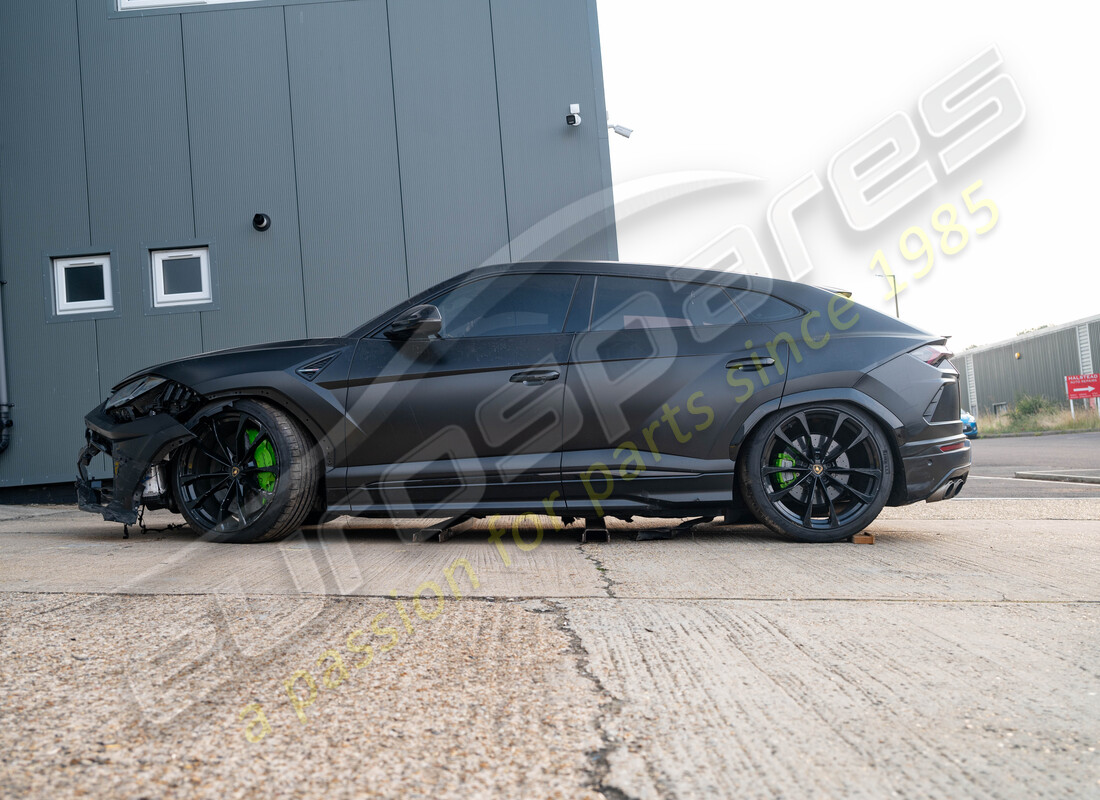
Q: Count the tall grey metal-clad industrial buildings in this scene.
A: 1